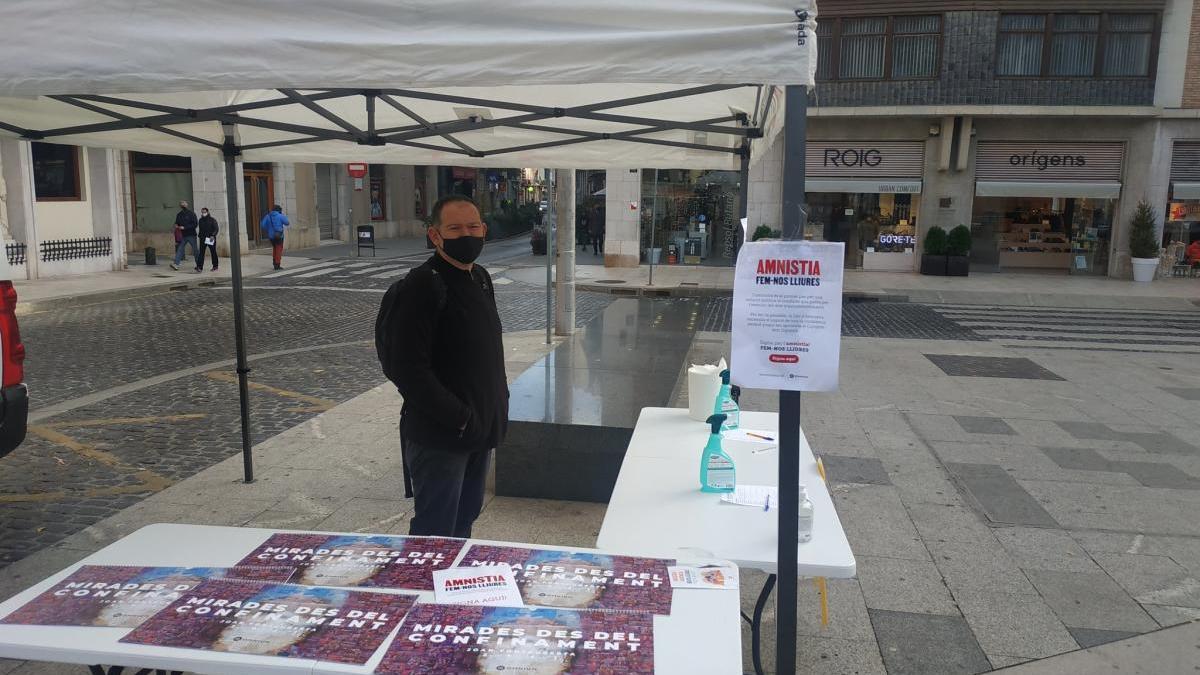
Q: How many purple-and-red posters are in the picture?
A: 5